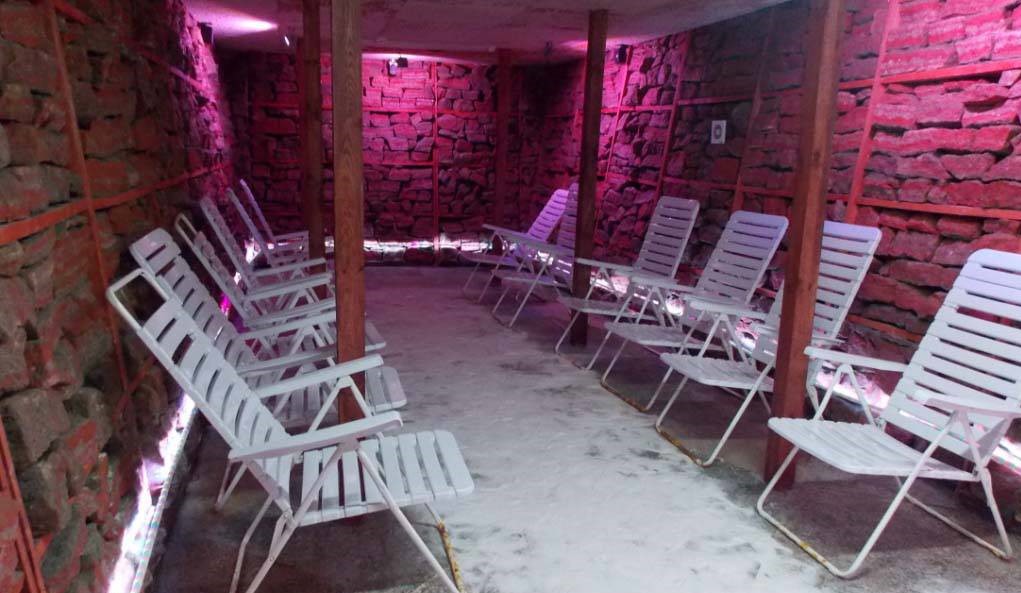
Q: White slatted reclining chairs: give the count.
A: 12